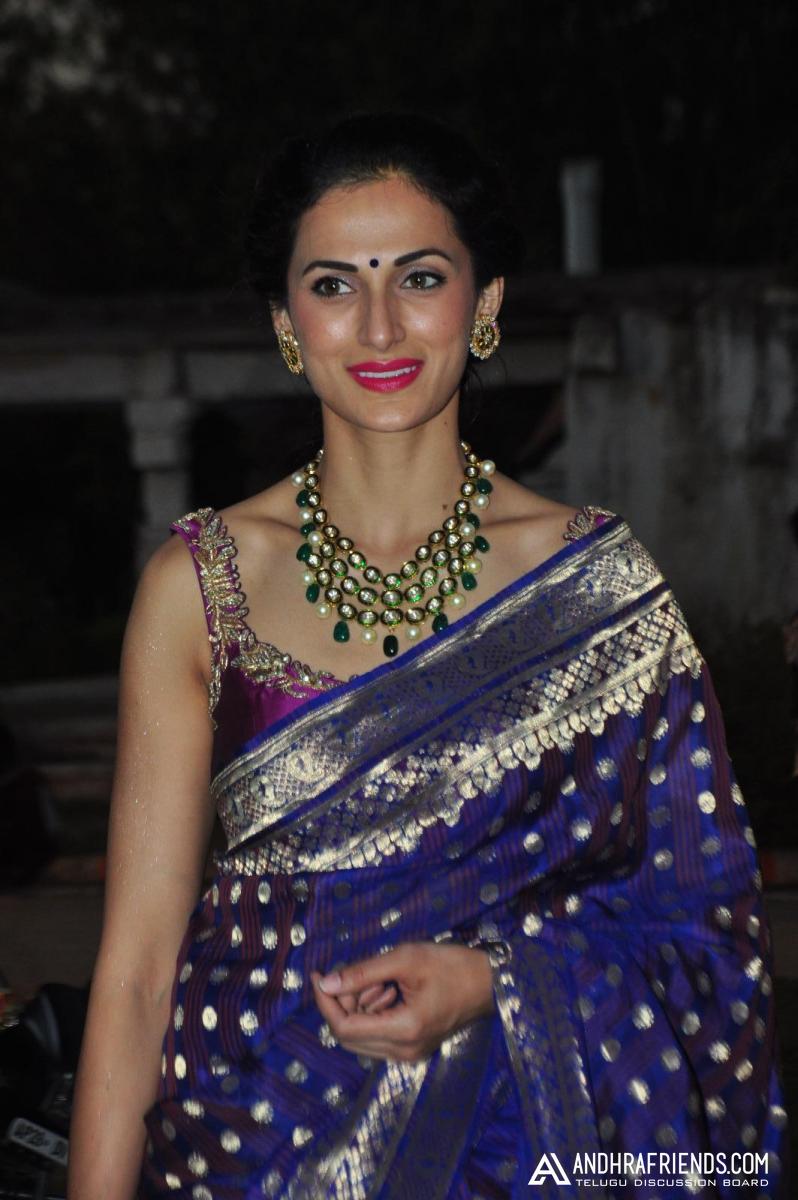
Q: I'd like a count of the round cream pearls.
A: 12